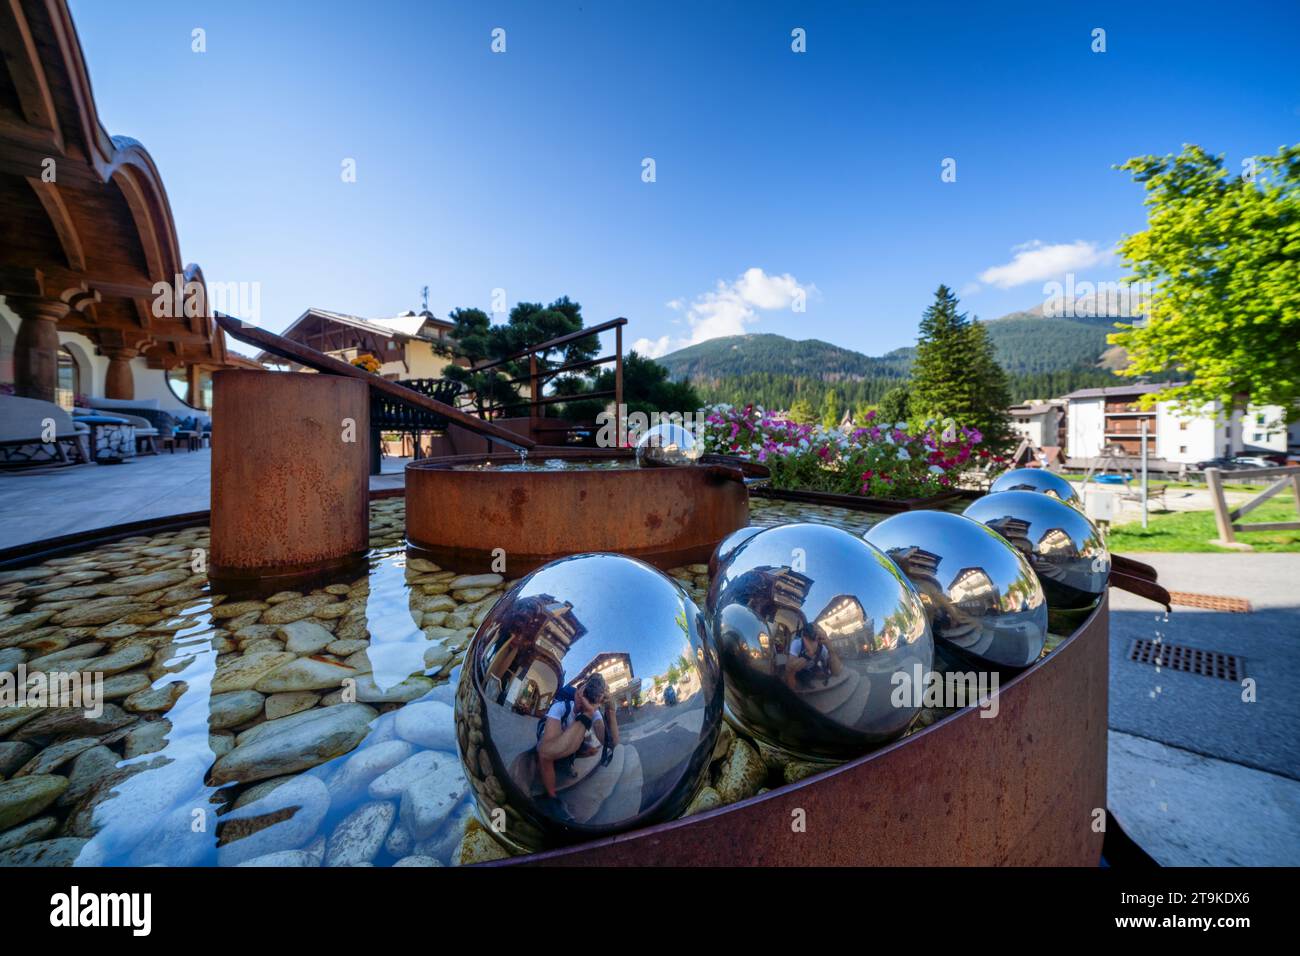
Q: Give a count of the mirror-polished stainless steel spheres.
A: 7